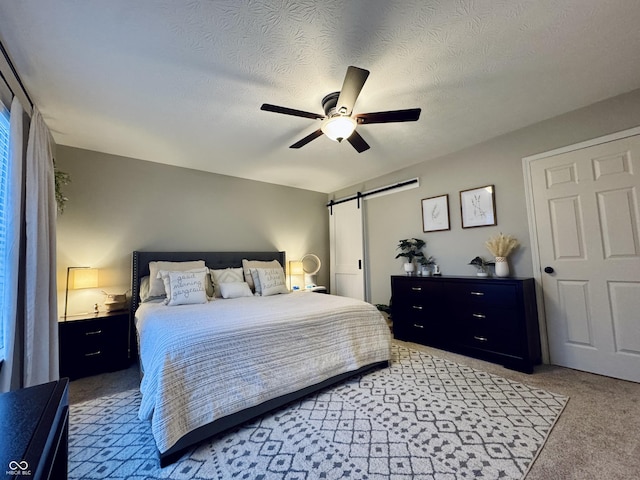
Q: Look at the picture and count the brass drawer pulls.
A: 8